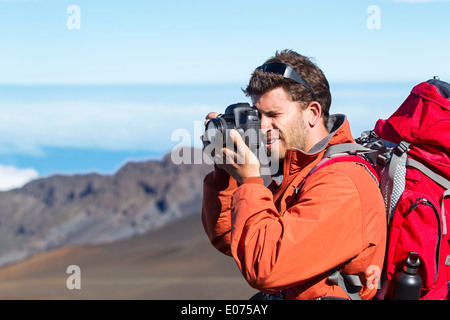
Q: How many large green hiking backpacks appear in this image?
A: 0